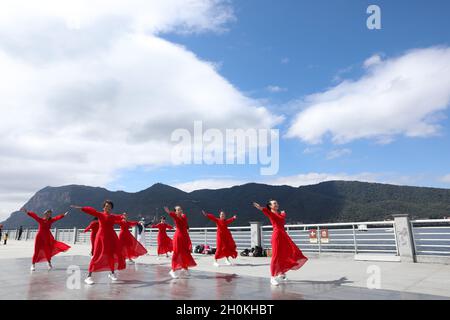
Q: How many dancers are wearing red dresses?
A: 8